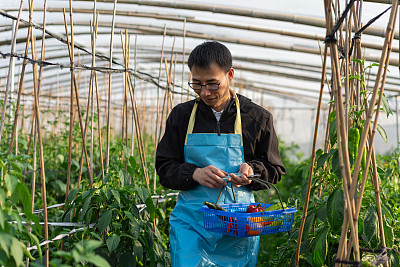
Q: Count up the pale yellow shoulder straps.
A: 2